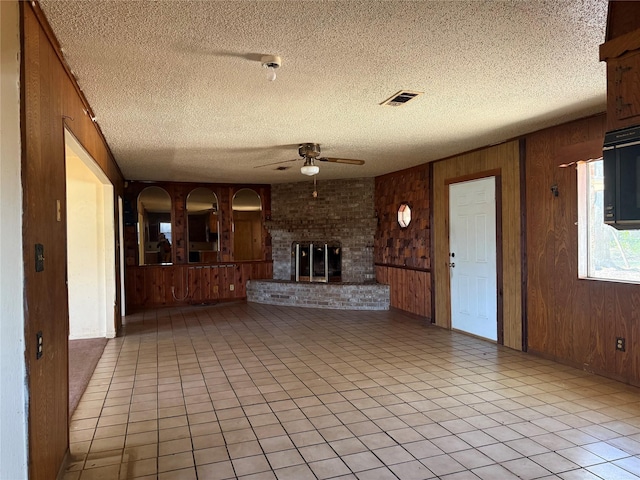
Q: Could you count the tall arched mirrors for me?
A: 3